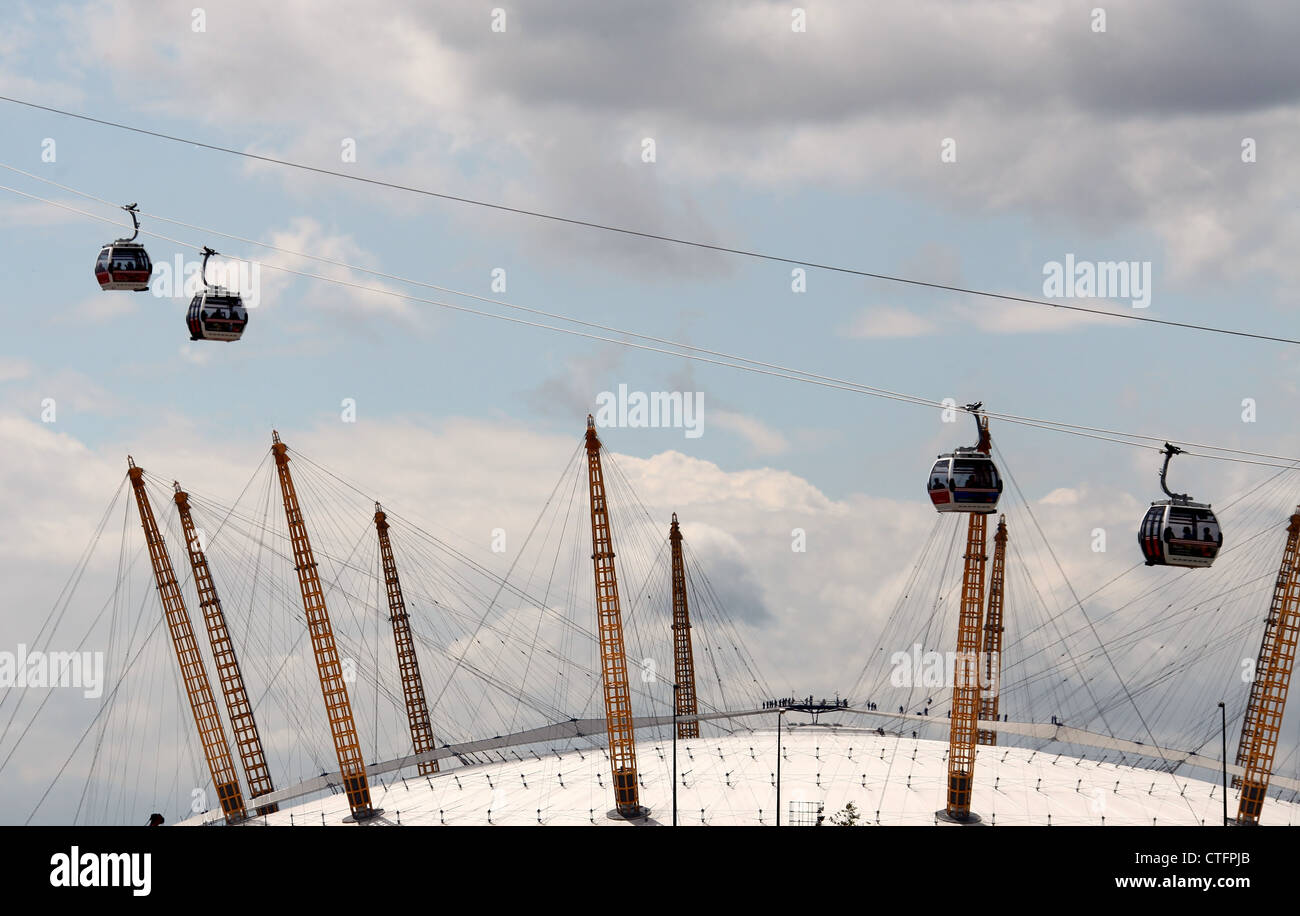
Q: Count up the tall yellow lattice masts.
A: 10